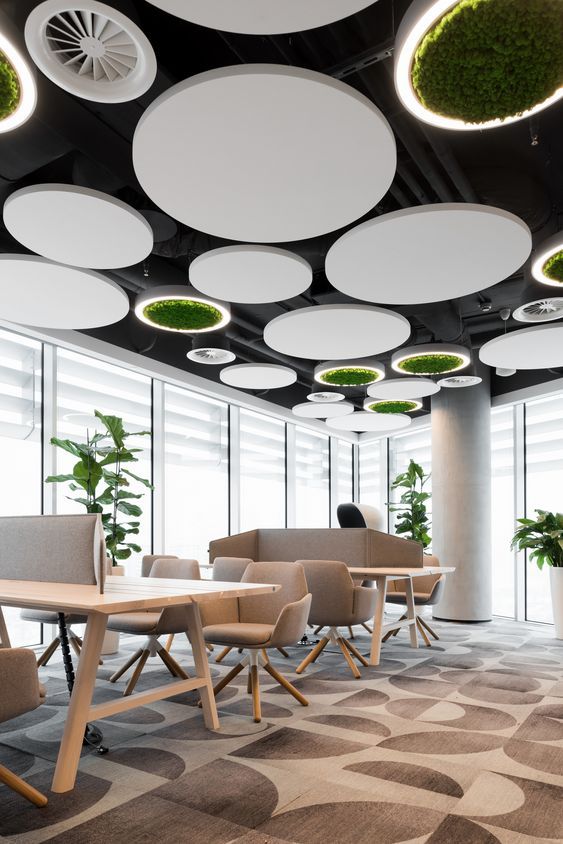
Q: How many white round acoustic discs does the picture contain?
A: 12